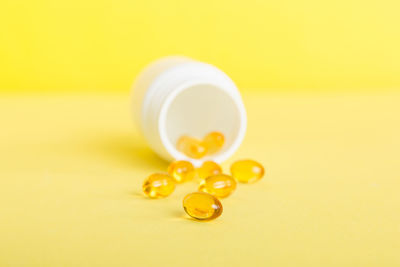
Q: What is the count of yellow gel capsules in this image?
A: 8